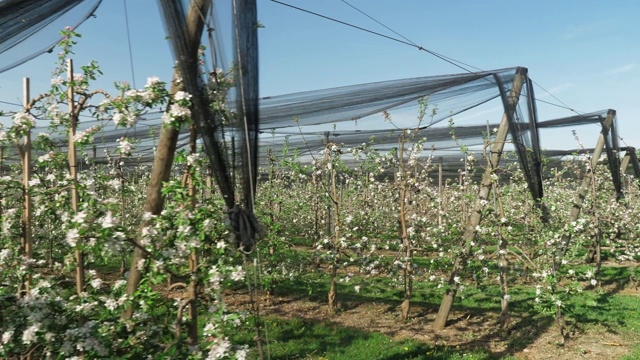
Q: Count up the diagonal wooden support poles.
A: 4